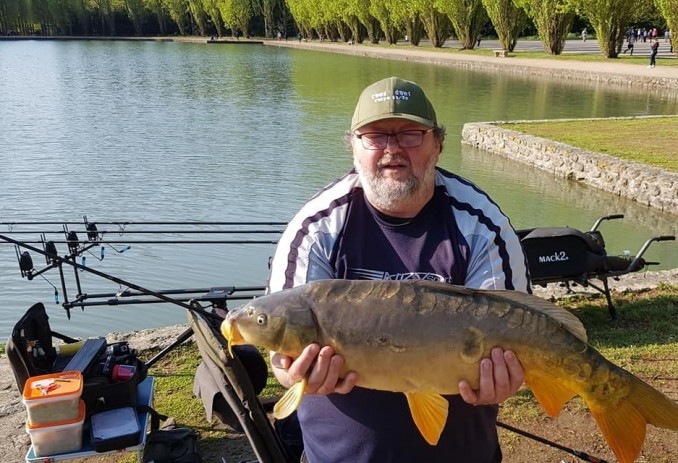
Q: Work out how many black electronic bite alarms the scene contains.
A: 4